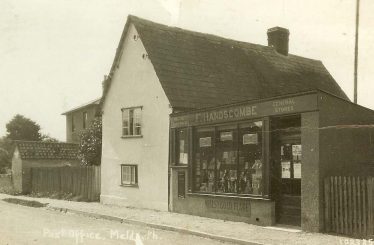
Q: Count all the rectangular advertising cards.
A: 3